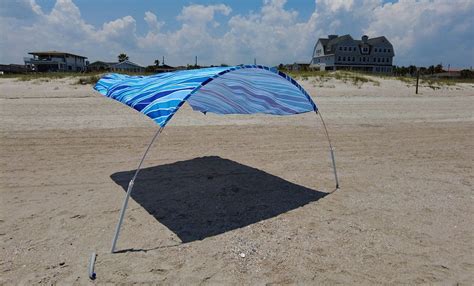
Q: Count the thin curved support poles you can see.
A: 2